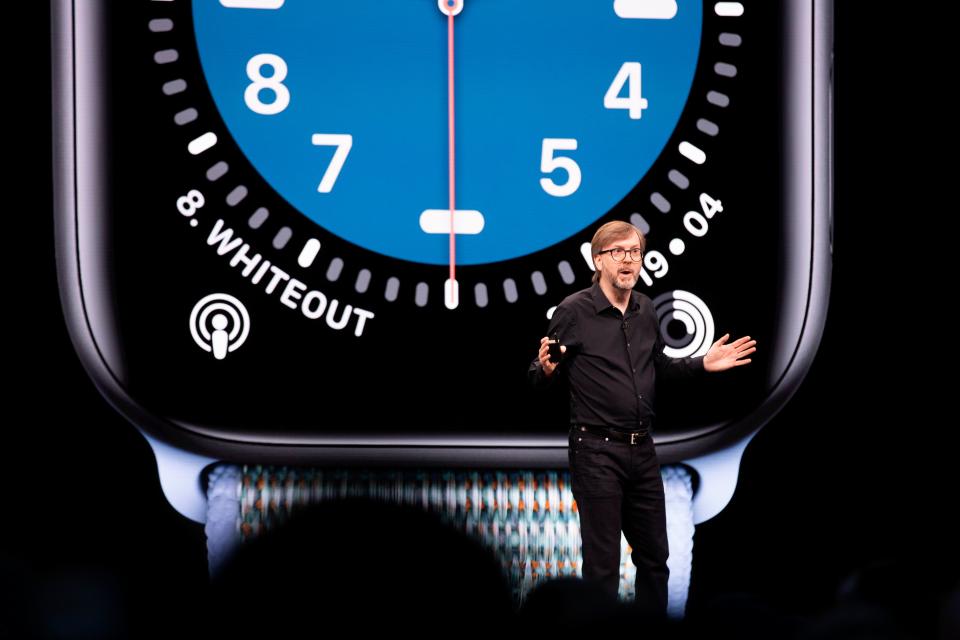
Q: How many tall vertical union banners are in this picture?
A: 0